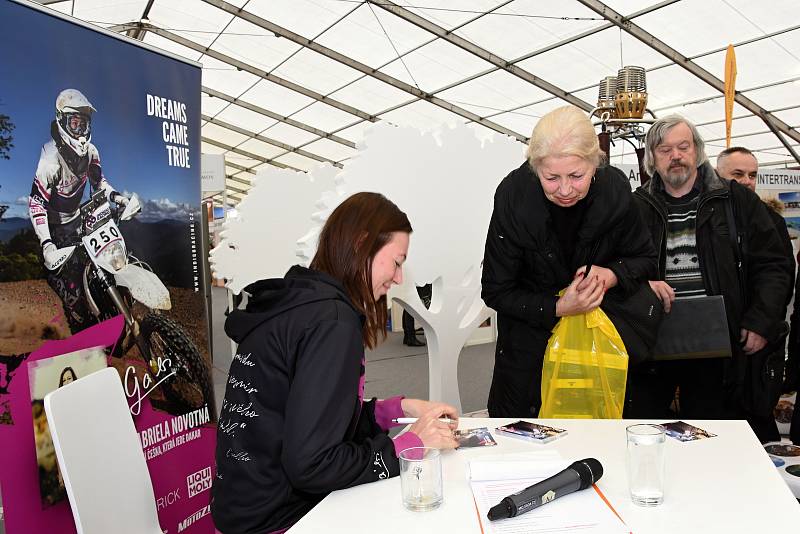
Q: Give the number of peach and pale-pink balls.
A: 0